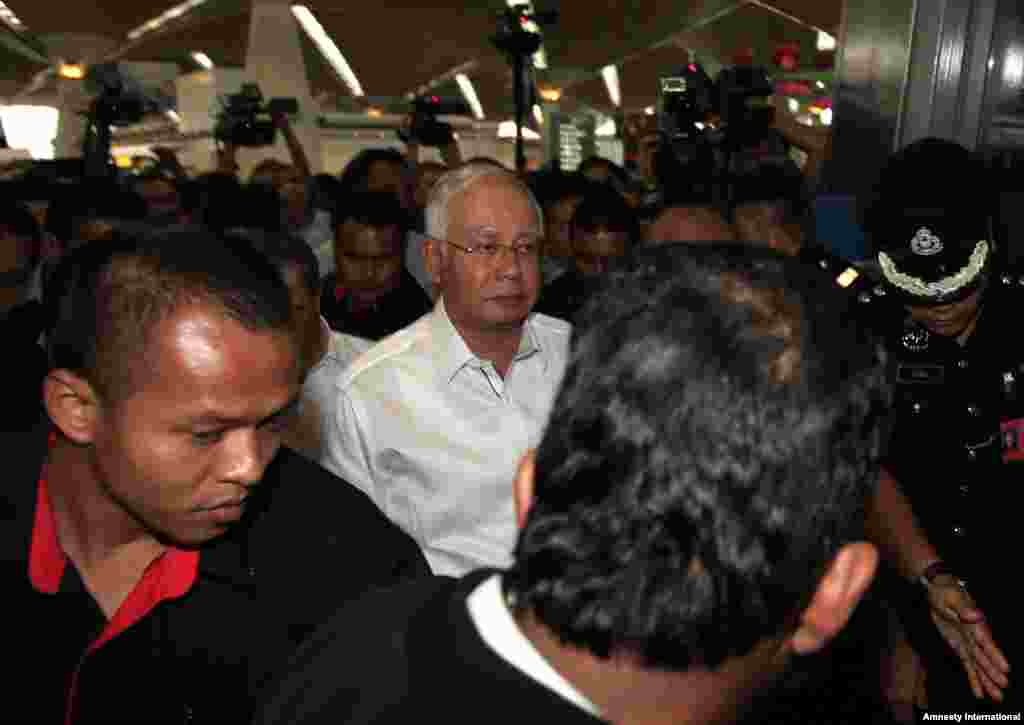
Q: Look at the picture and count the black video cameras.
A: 6